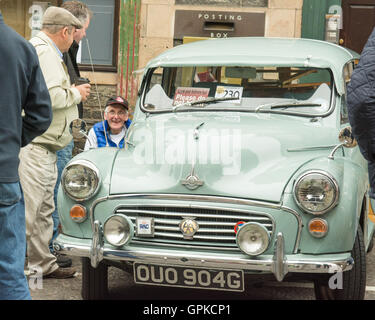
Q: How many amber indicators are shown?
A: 2